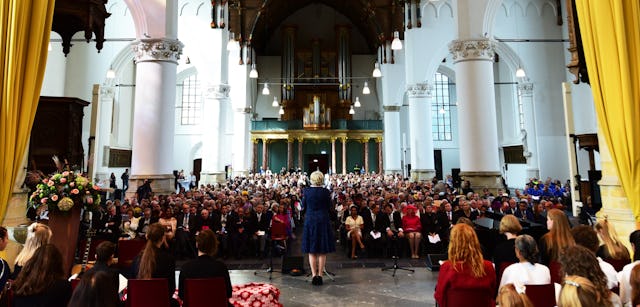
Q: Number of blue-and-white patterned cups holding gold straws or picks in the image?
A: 0